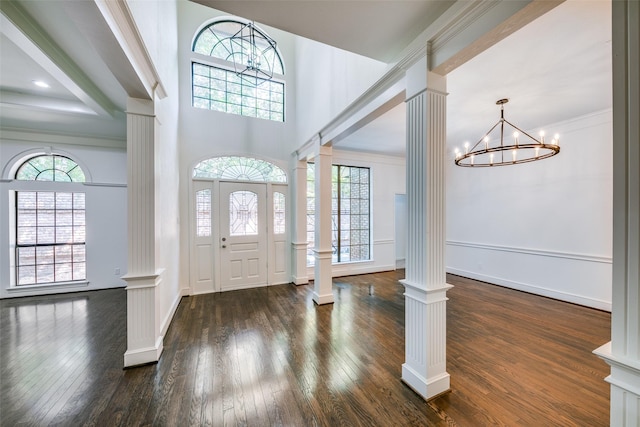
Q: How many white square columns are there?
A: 5